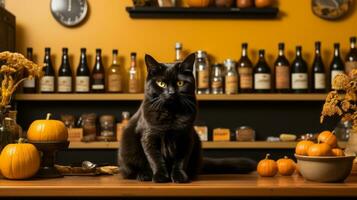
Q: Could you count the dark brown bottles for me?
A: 12